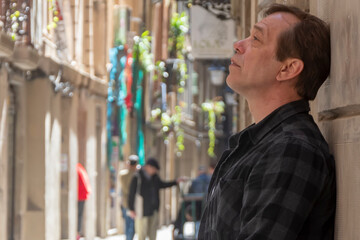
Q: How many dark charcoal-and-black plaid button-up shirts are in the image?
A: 1